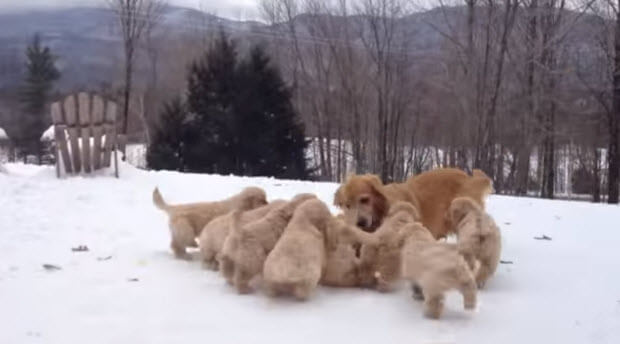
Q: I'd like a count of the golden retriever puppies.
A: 8